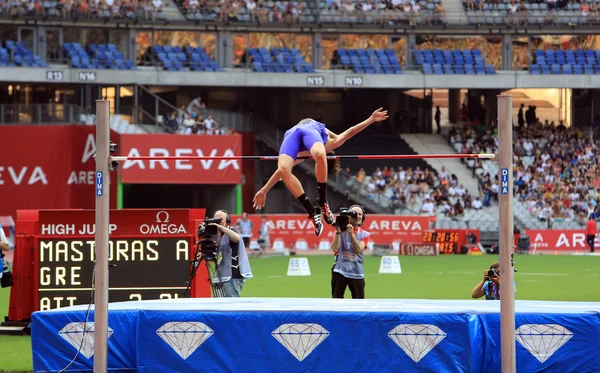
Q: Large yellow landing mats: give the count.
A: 0